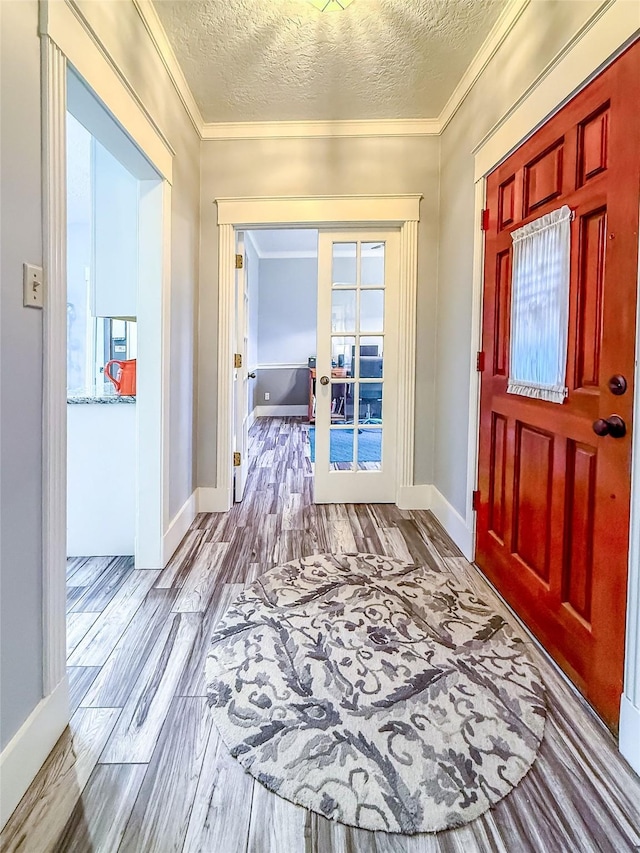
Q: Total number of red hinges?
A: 3